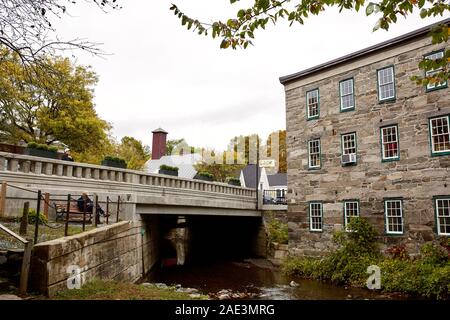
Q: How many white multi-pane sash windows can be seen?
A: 12